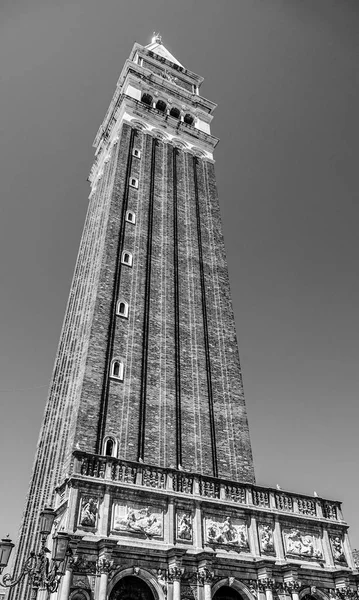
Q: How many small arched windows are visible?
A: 7